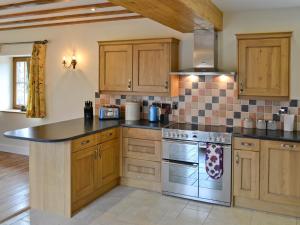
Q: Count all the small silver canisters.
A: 3